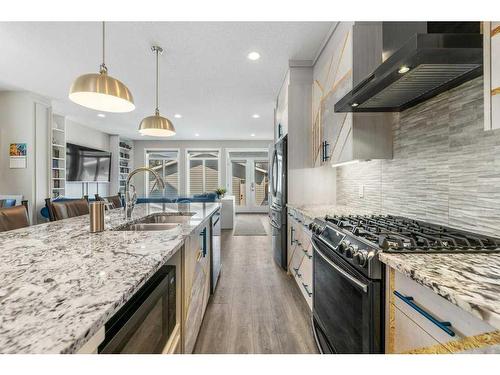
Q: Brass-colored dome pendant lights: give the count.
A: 2